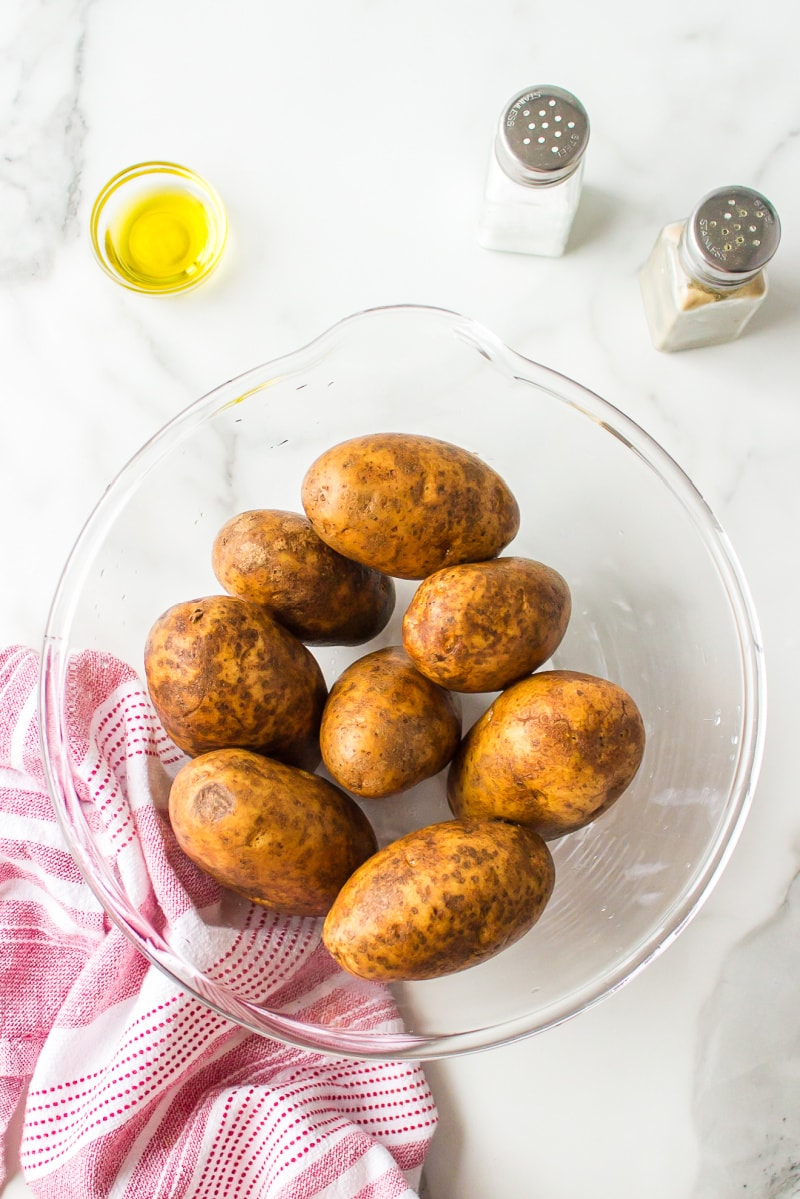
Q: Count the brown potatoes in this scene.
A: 8